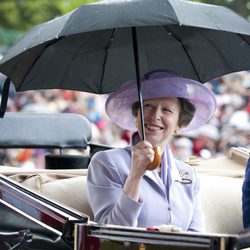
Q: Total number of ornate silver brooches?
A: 1